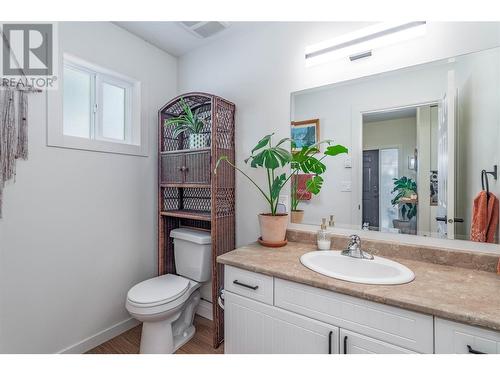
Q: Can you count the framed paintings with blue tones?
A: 1